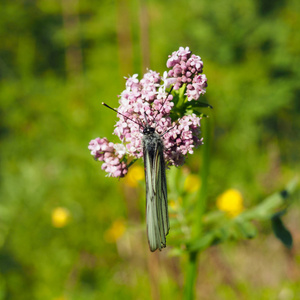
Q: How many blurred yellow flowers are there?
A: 5